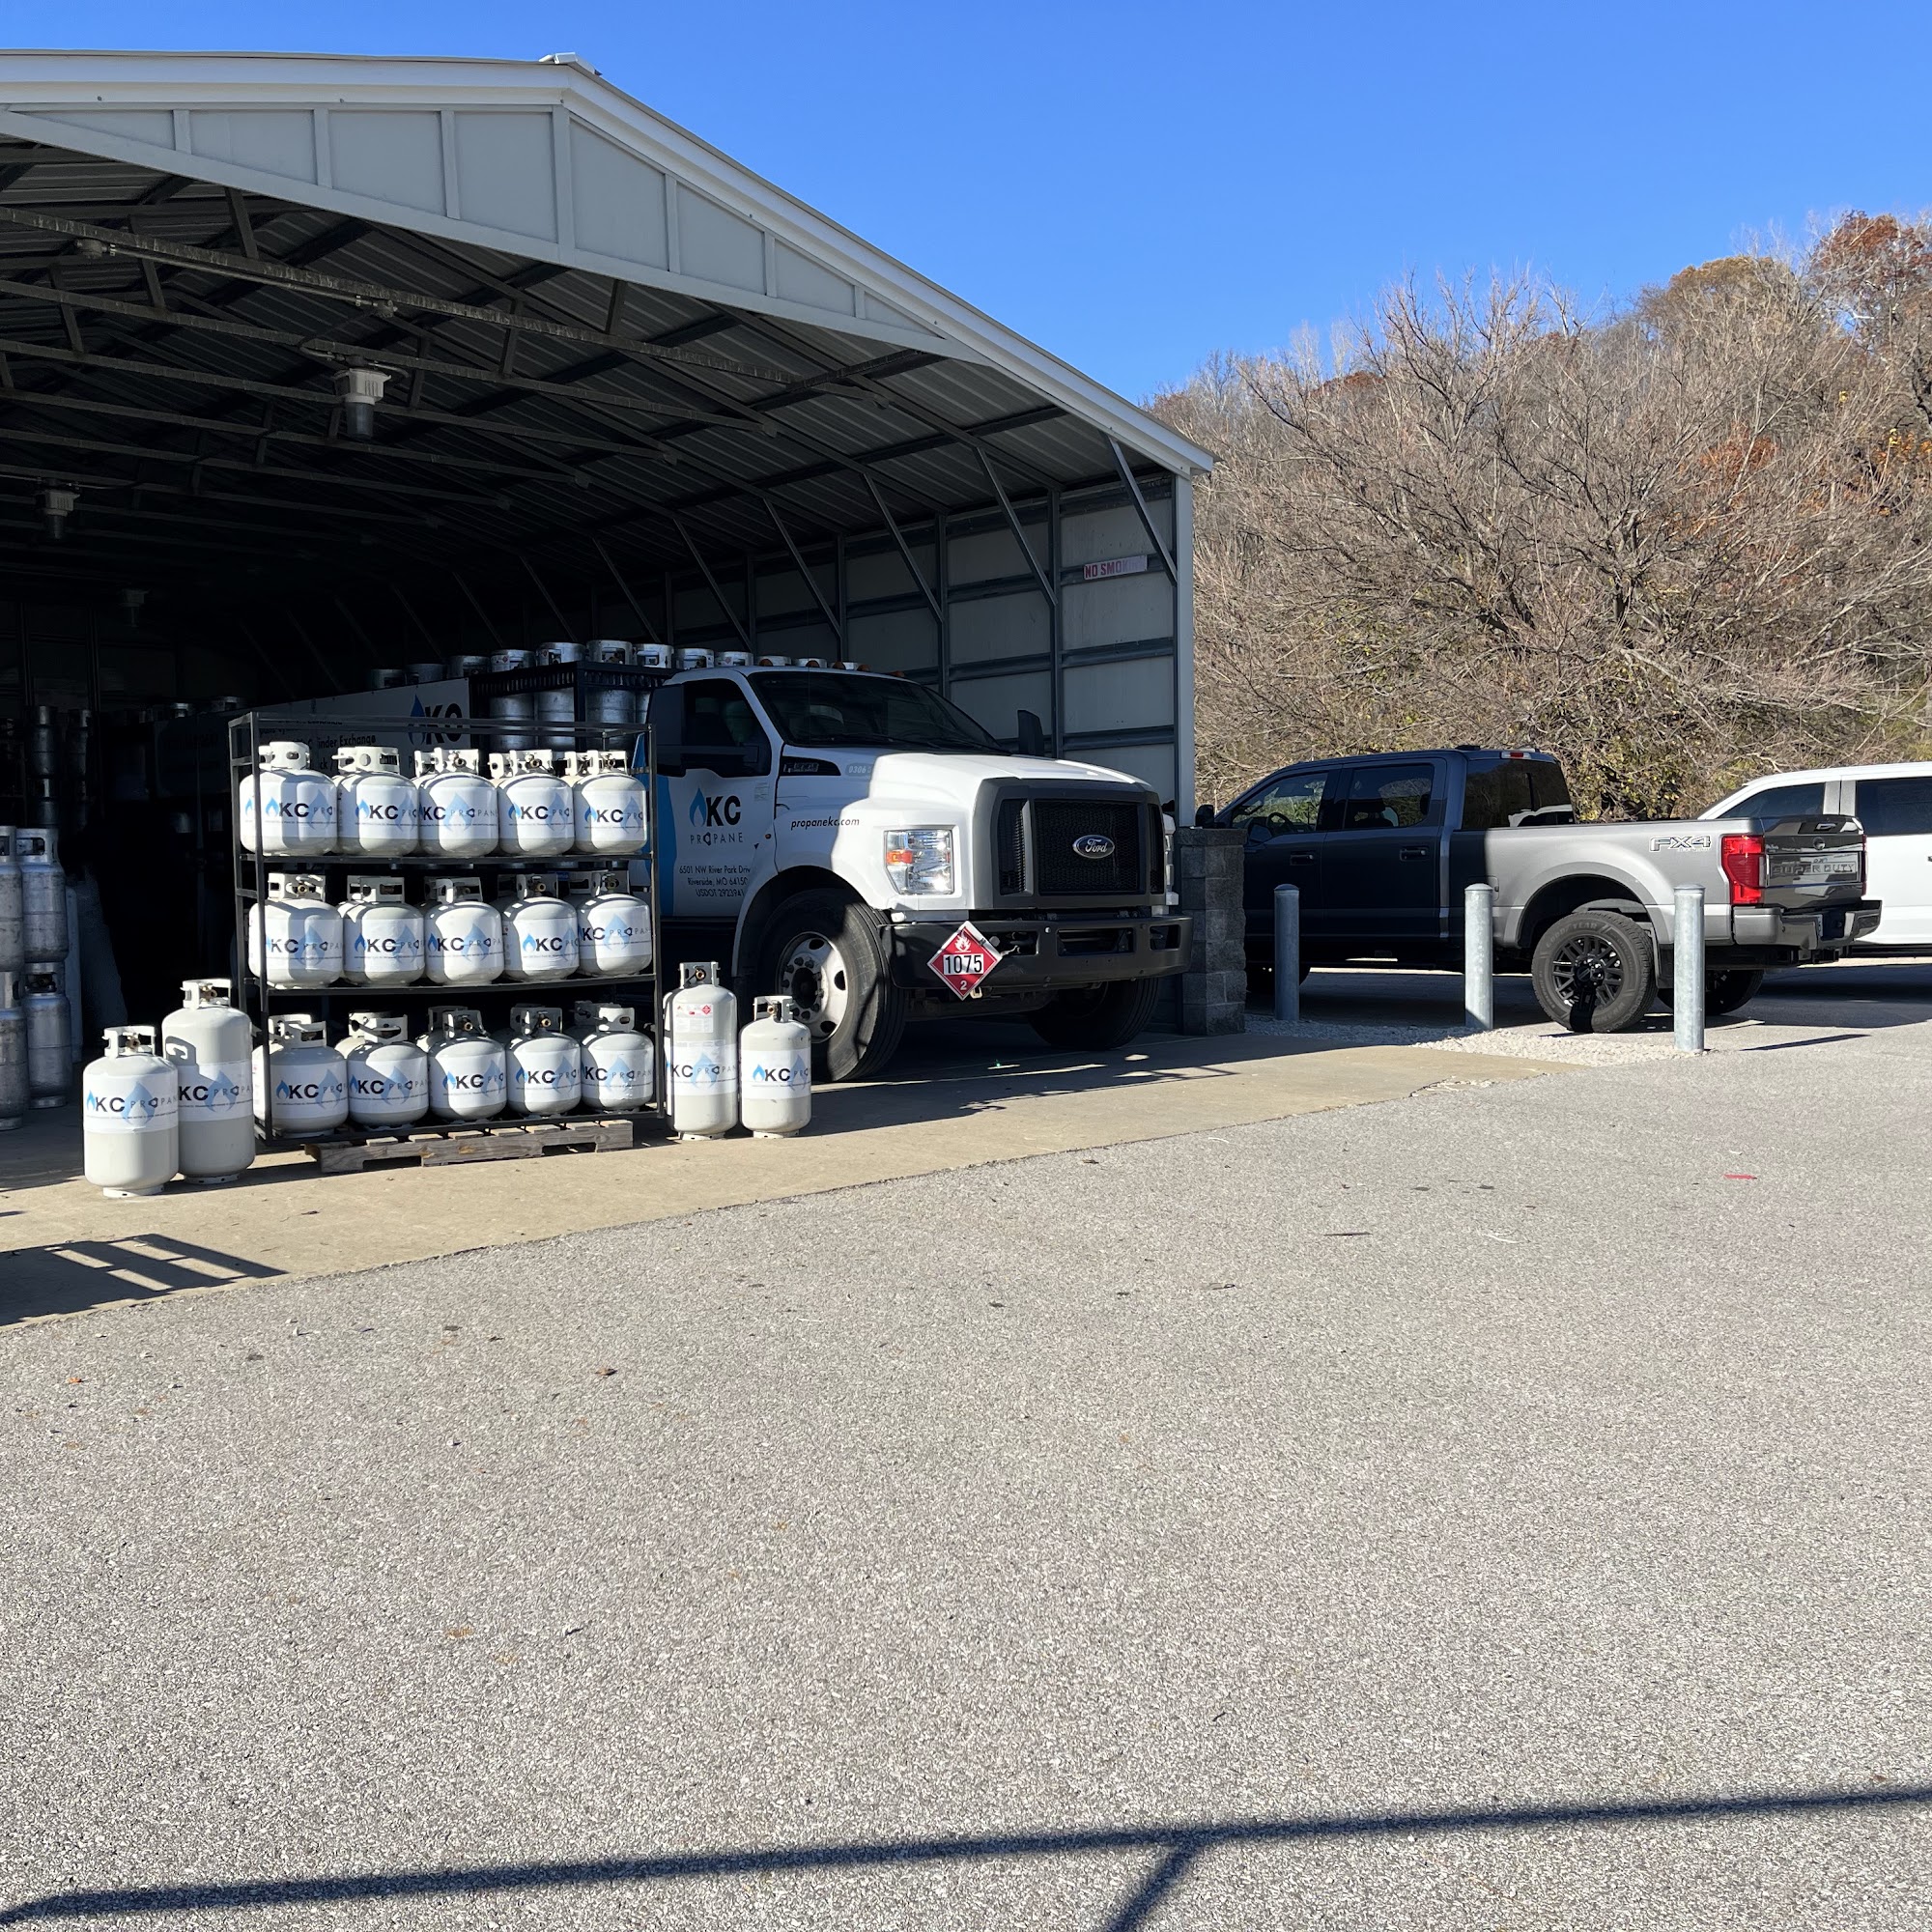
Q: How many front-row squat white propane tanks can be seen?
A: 15